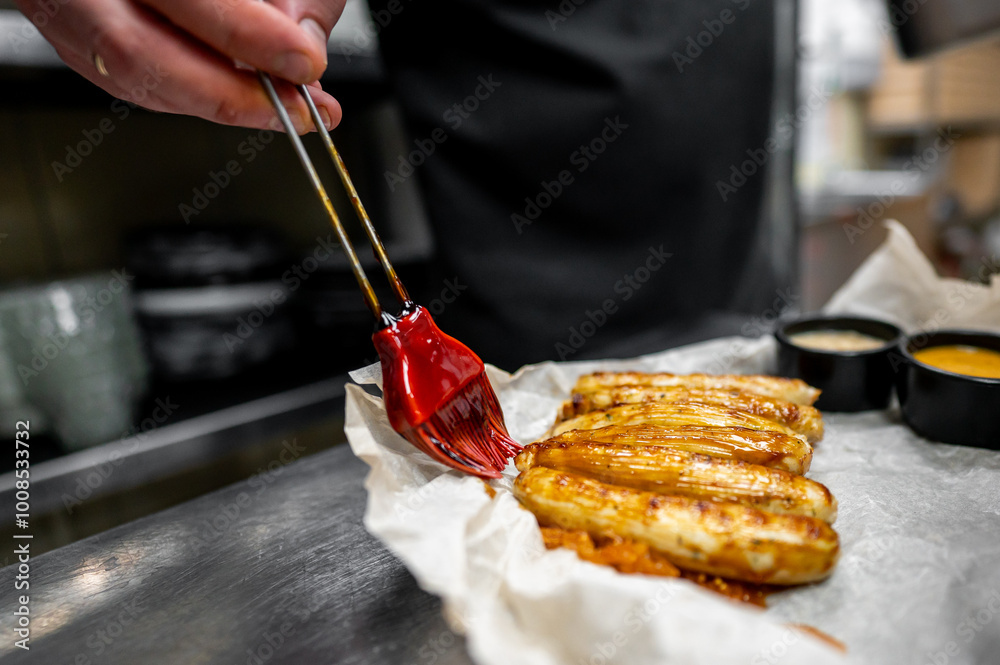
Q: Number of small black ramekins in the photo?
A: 2